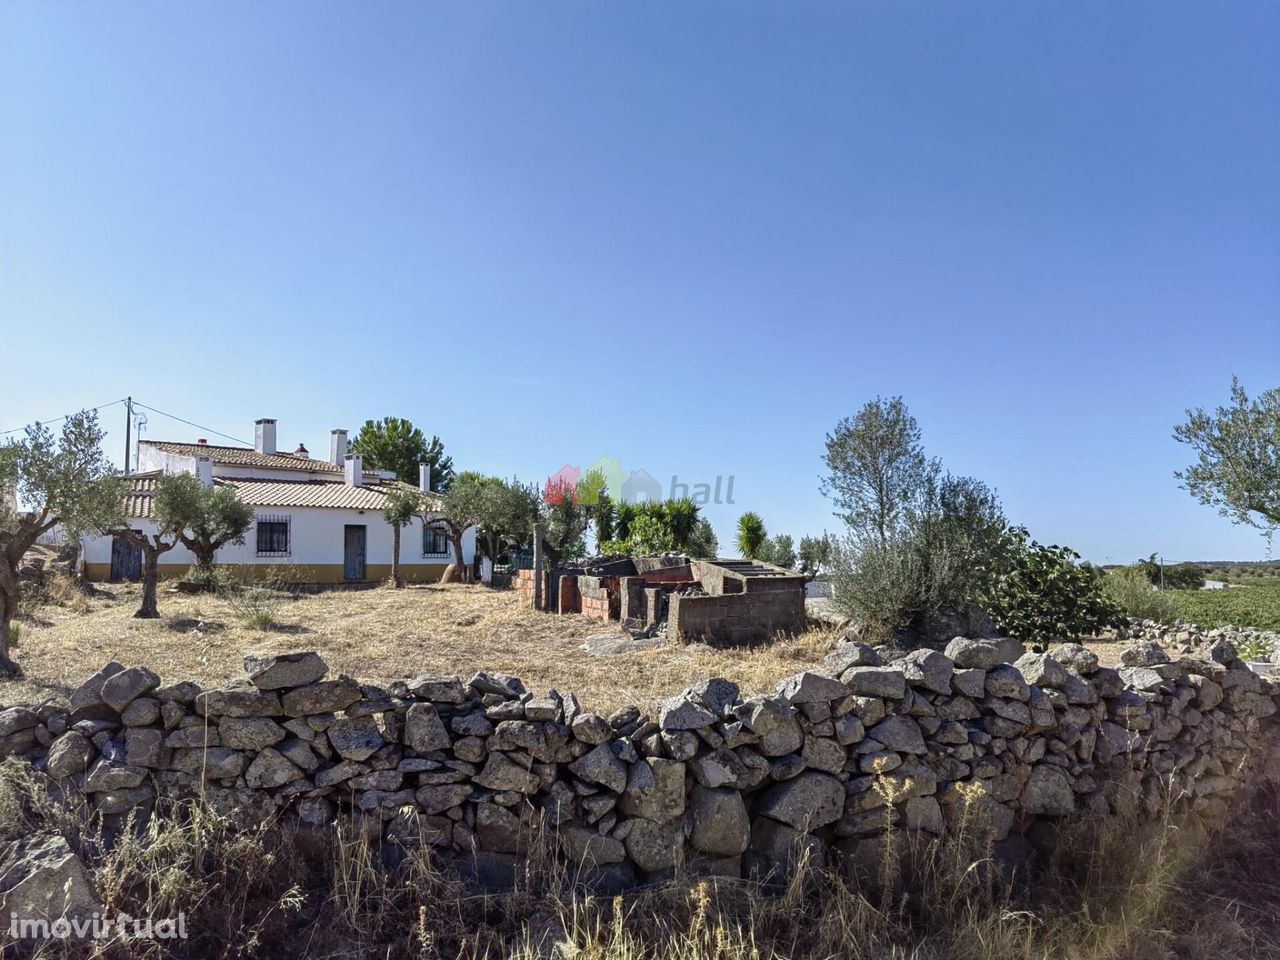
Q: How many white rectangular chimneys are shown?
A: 5